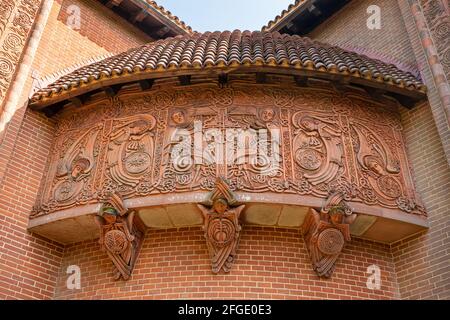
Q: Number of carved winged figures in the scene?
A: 9